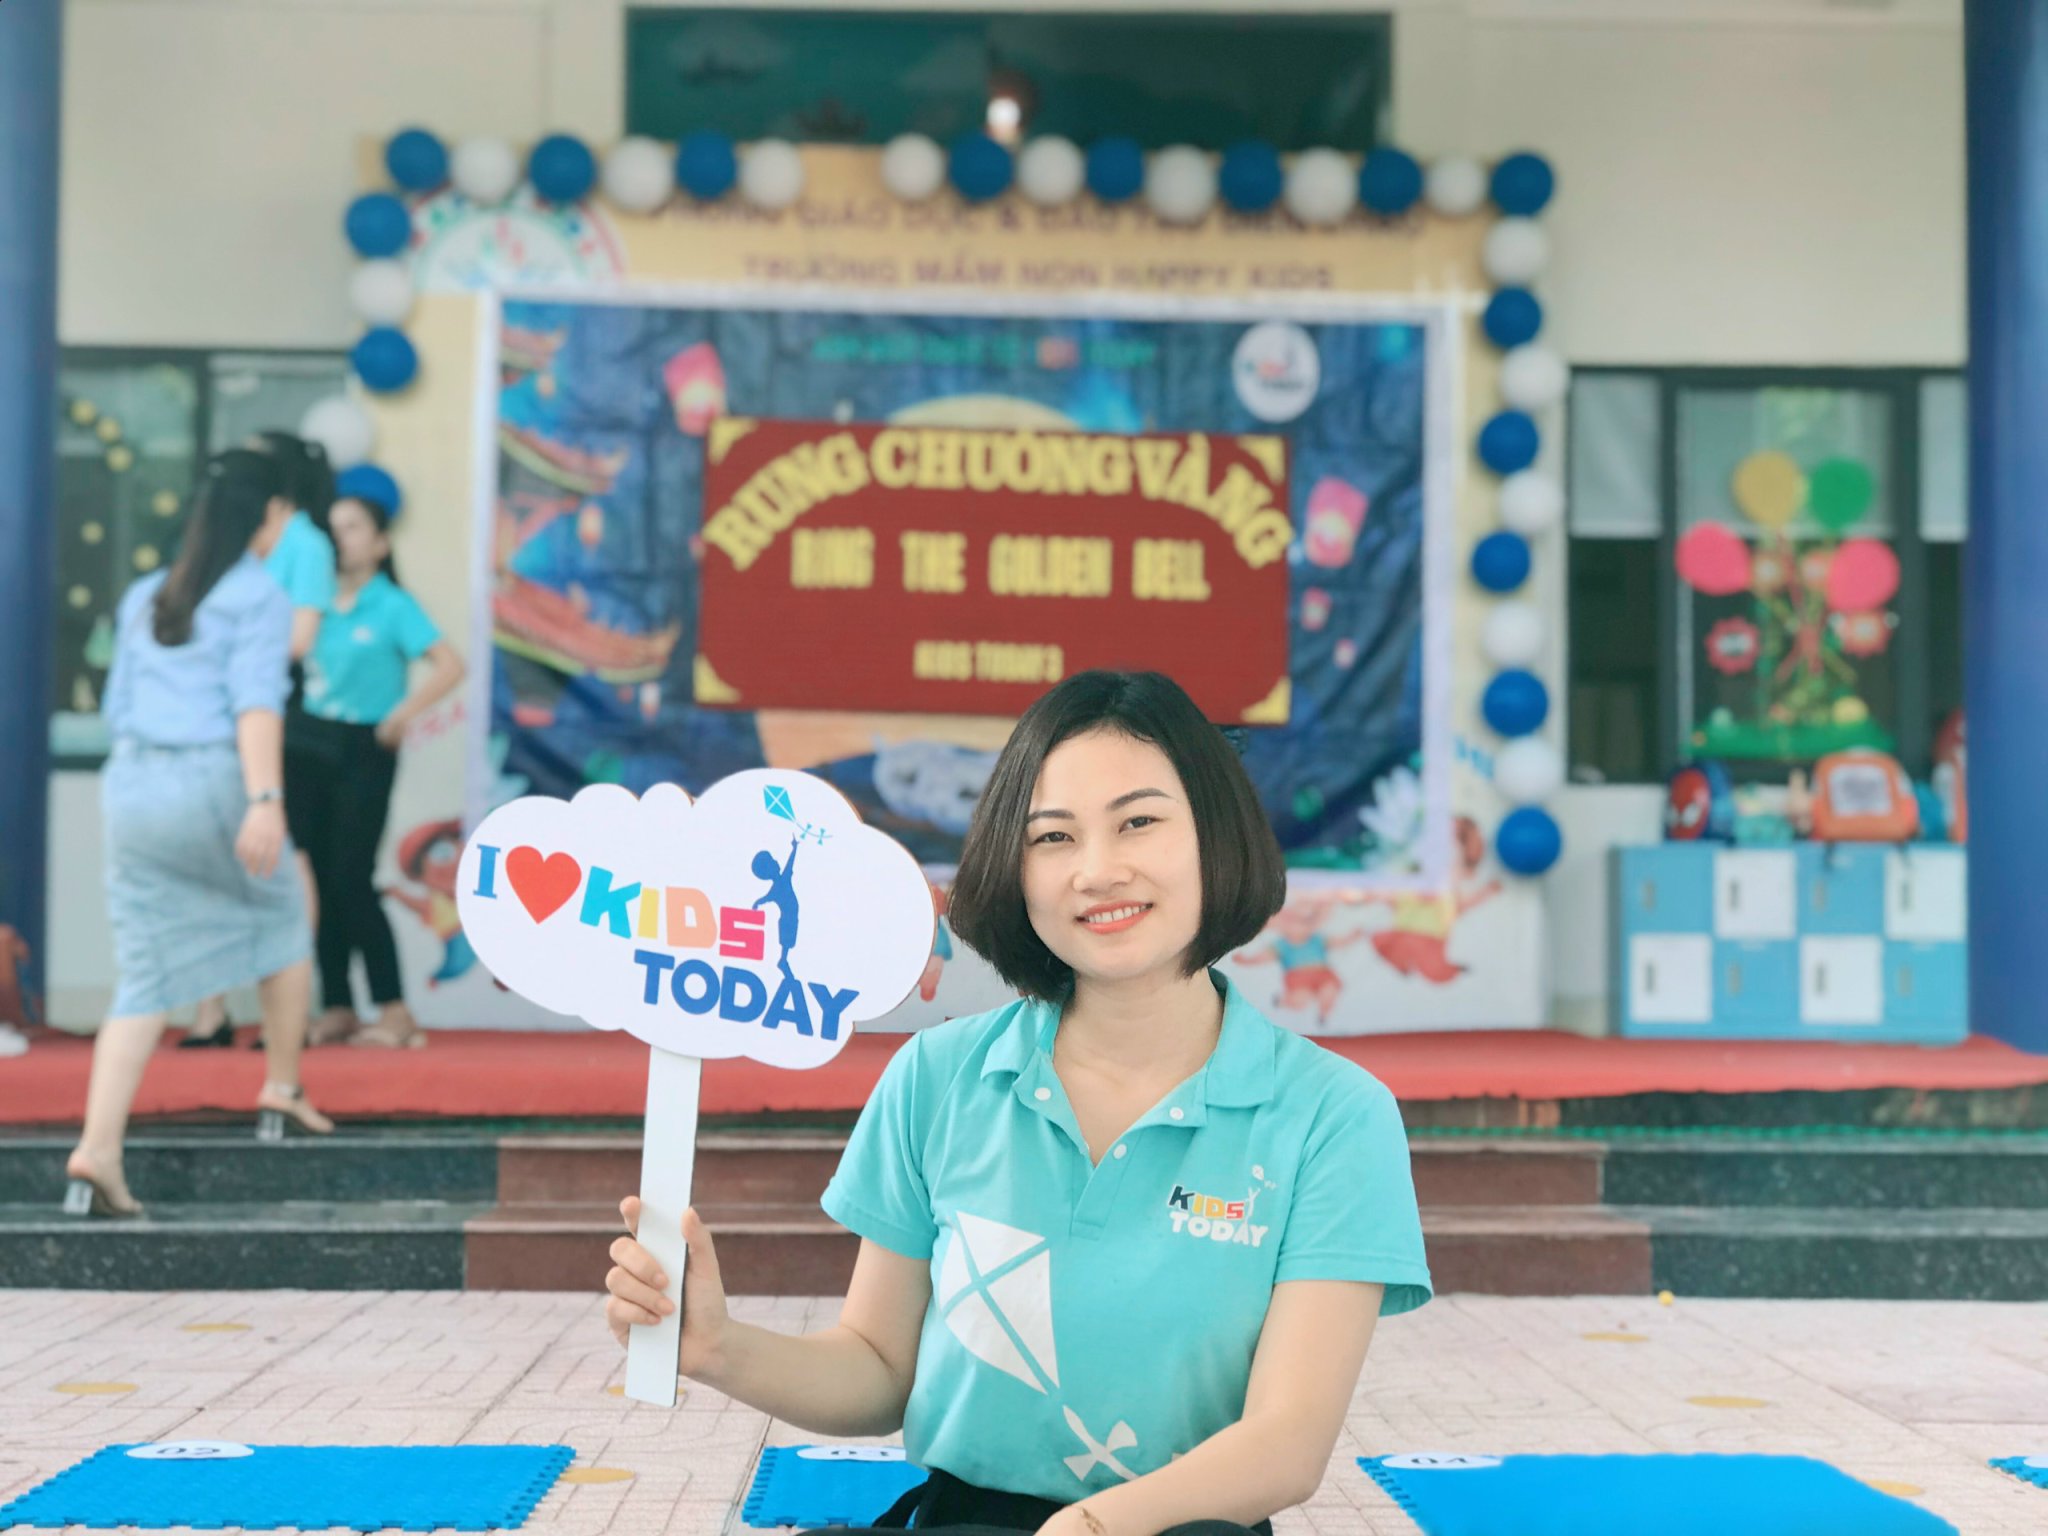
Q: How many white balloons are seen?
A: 15